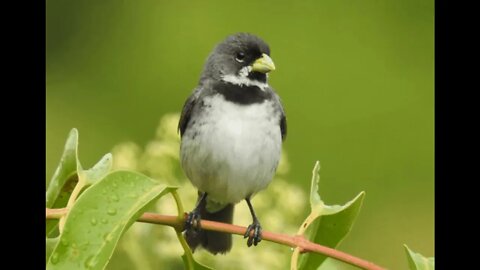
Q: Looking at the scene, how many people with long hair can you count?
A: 0